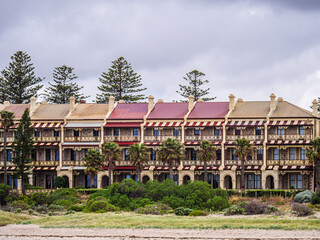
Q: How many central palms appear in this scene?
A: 6